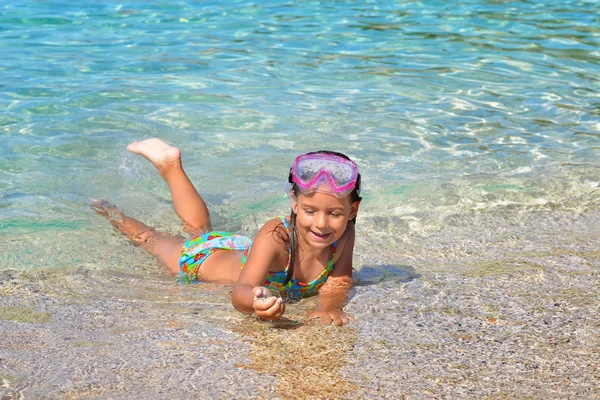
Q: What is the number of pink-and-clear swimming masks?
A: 1